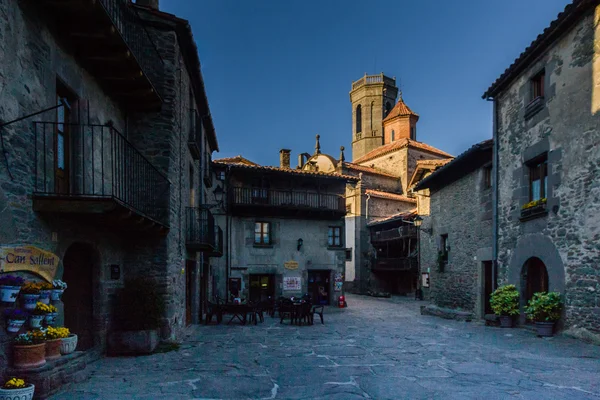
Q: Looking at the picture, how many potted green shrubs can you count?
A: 2